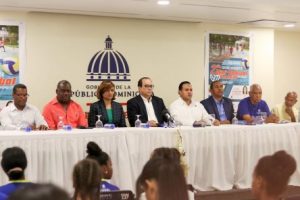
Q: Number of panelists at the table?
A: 8